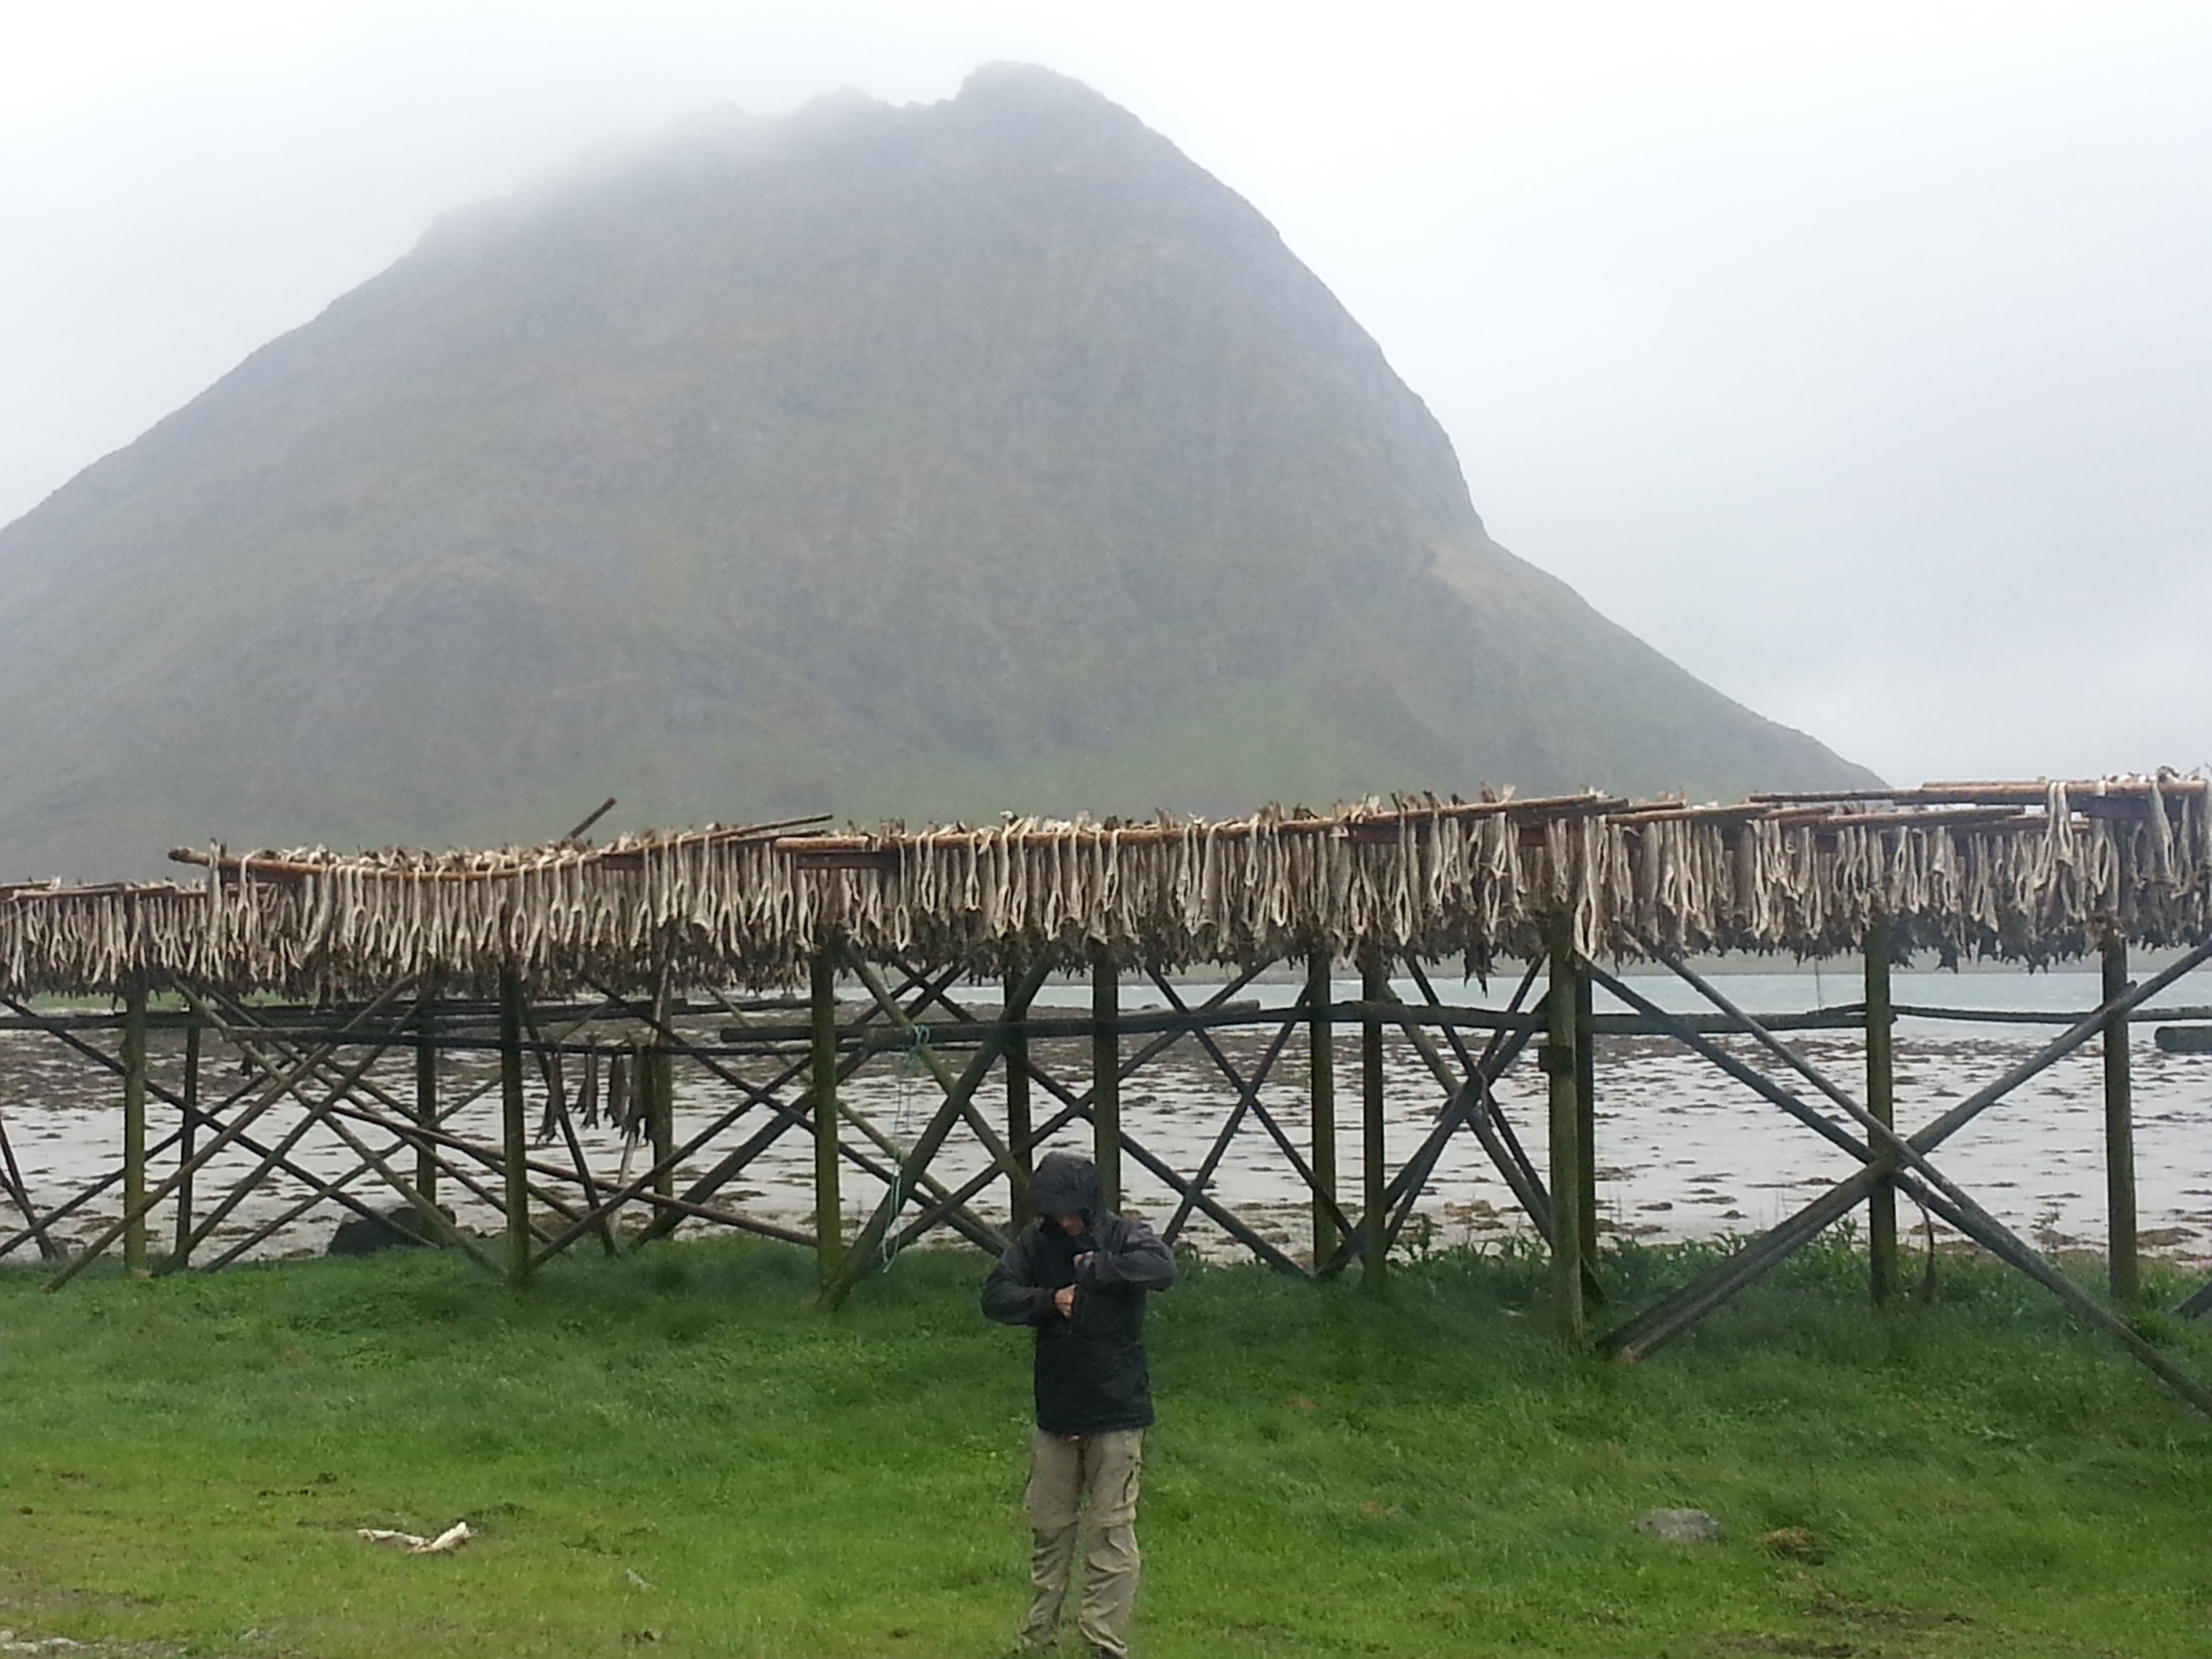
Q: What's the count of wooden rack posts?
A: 14